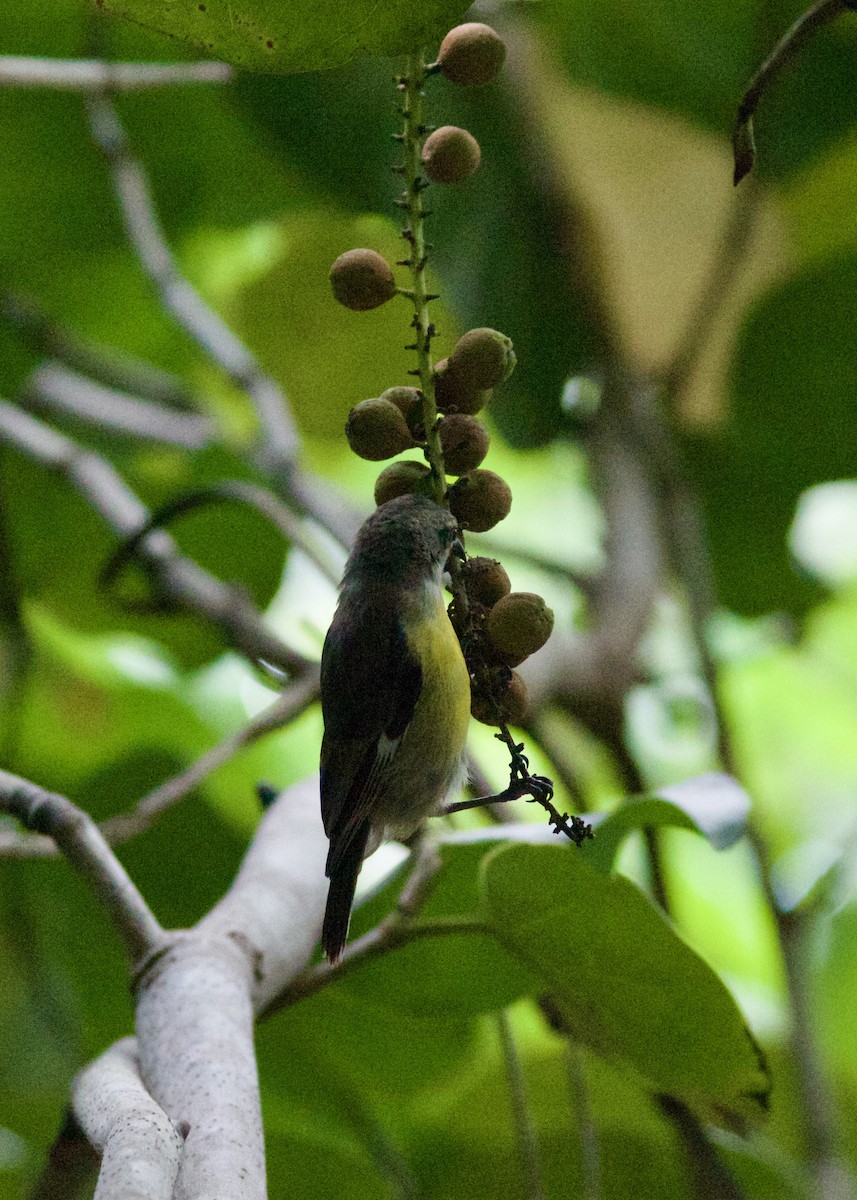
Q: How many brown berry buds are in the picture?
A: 13